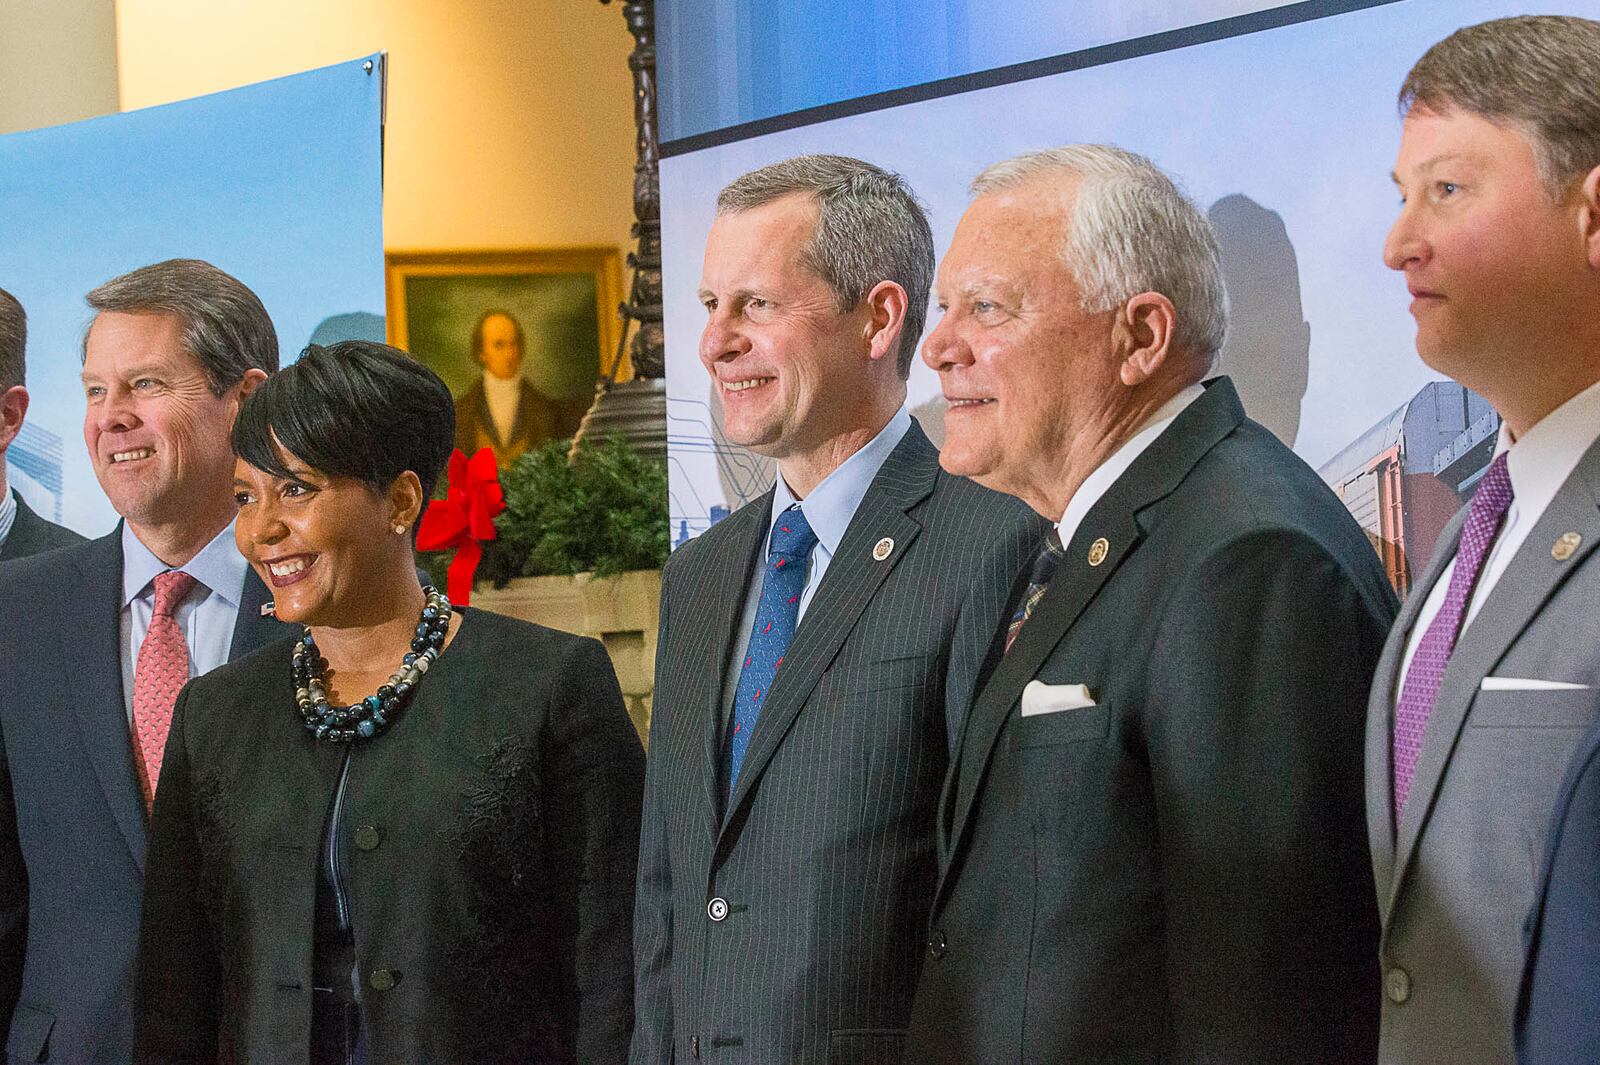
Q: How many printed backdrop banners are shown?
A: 2